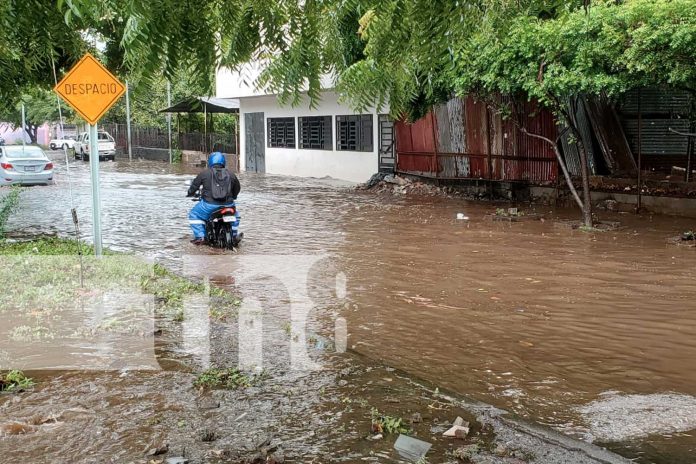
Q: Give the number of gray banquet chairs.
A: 0